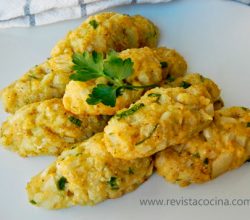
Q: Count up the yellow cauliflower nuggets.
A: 8